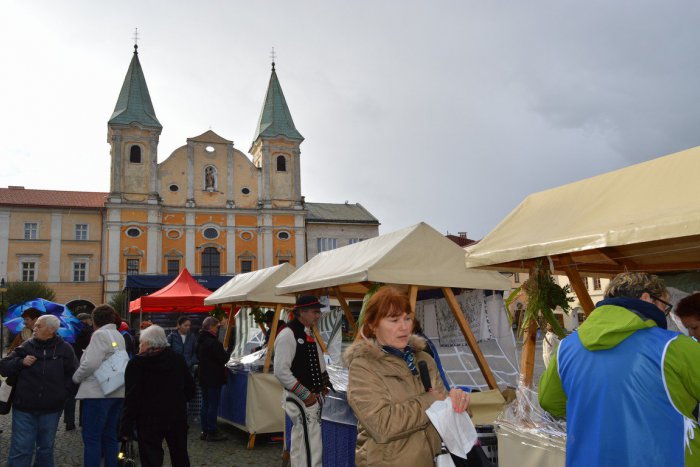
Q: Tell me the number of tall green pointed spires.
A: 2